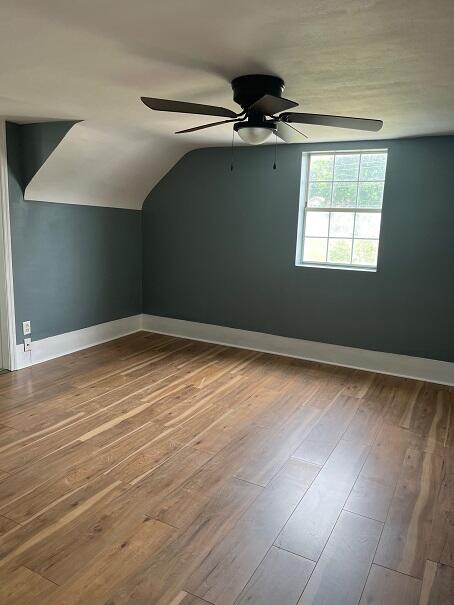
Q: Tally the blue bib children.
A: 0